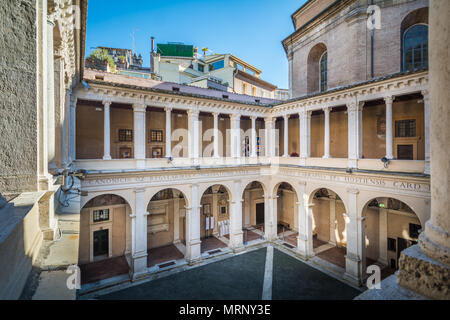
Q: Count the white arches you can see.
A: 7